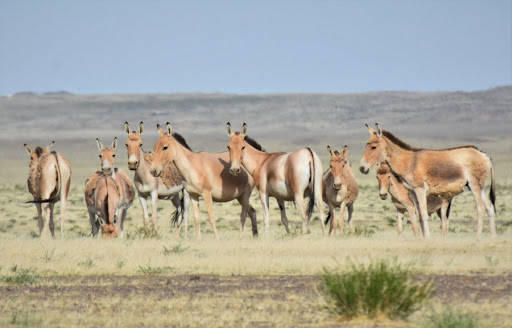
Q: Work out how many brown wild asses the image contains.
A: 9